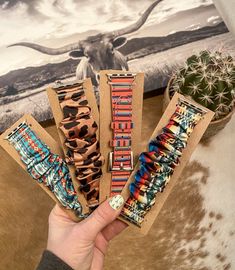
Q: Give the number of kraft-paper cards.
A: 4